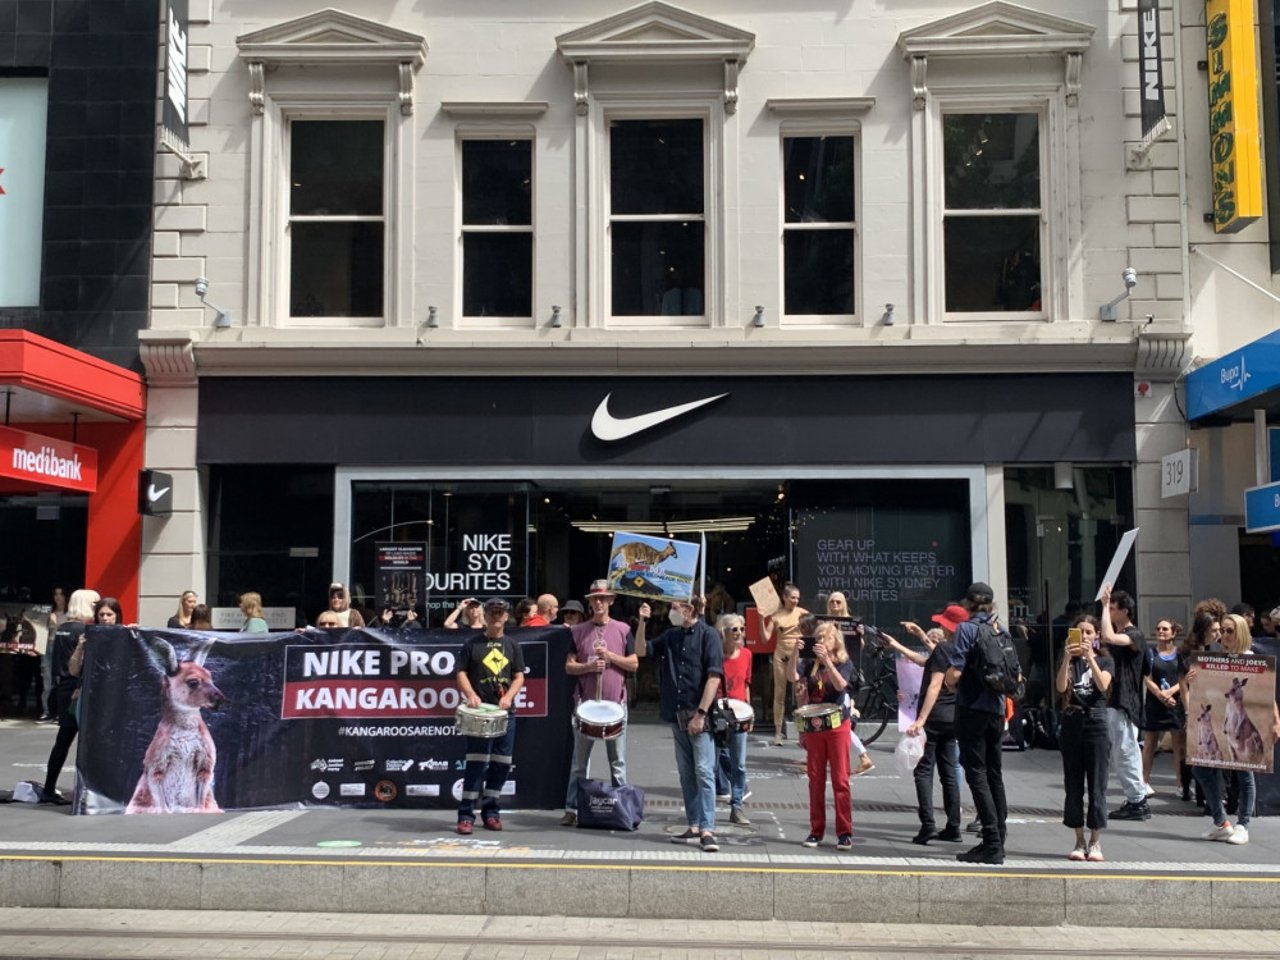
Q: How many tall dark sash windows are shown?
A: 5